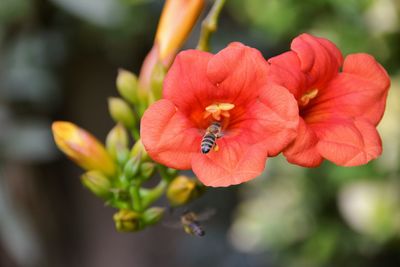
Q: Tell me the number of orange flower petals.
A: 10